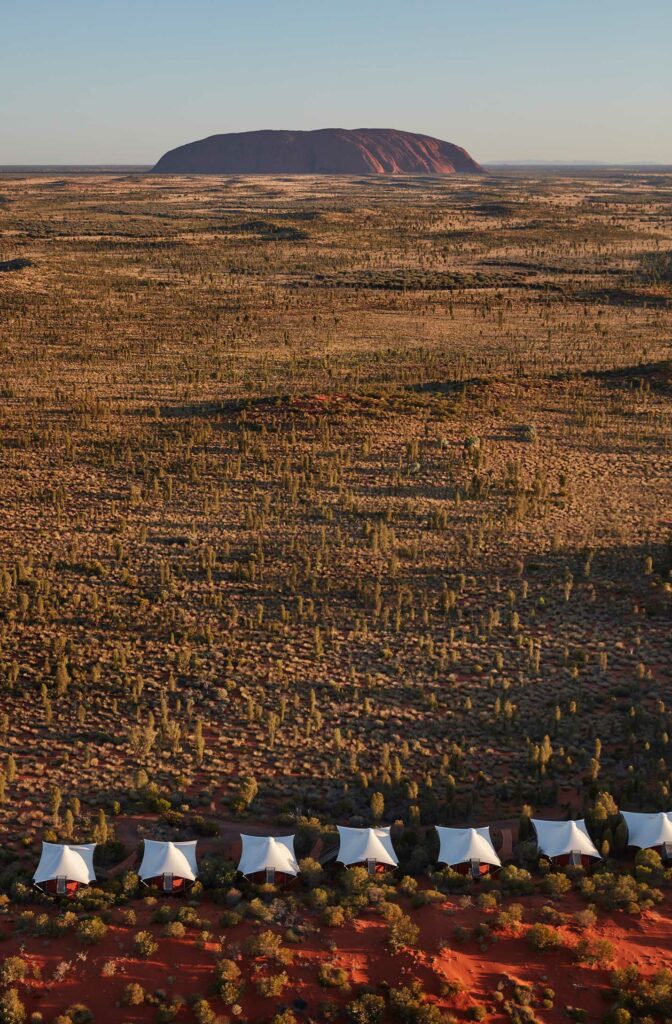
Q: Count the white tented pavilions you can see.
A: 7